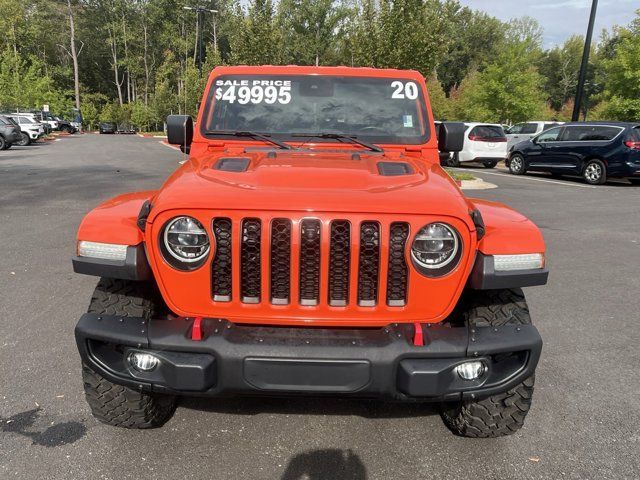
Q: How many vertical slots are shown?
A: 7